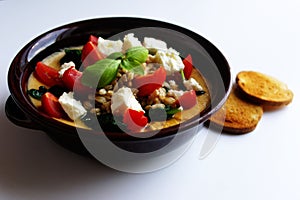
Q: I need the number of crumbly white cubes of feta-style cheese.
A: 8